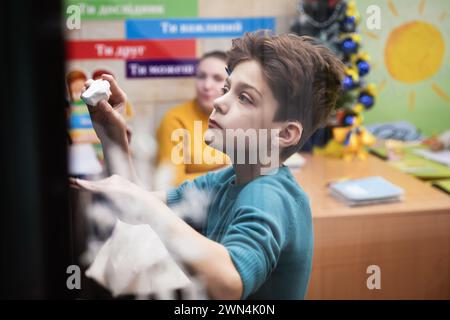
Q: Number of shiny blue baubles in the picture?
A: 6